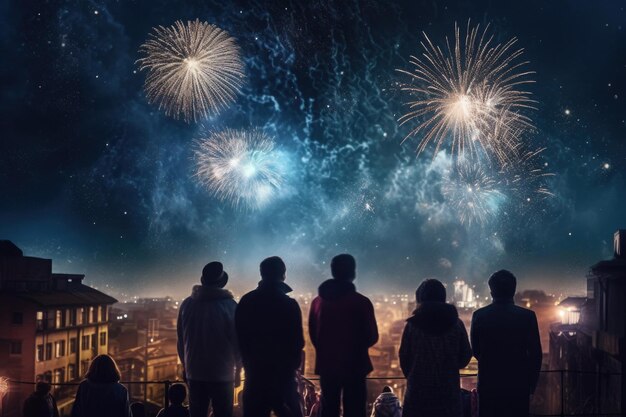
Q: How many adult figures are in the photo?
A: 5